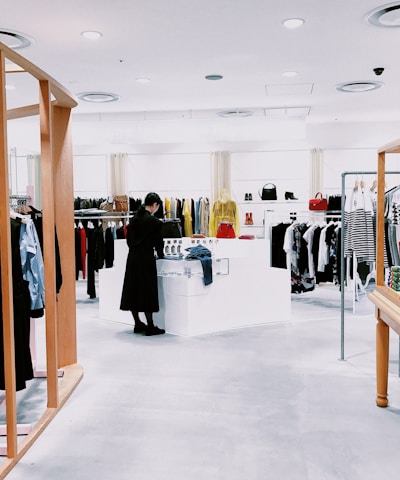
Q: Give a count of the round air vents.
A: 5